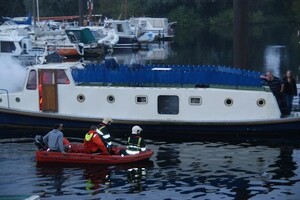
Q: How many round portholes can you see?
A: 6